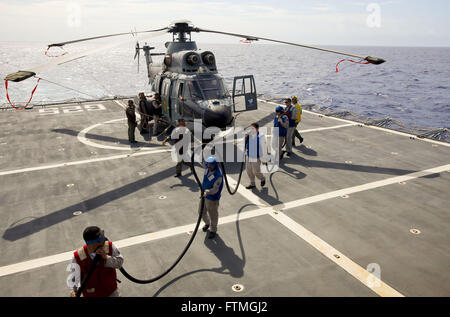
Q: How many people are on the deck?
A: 10